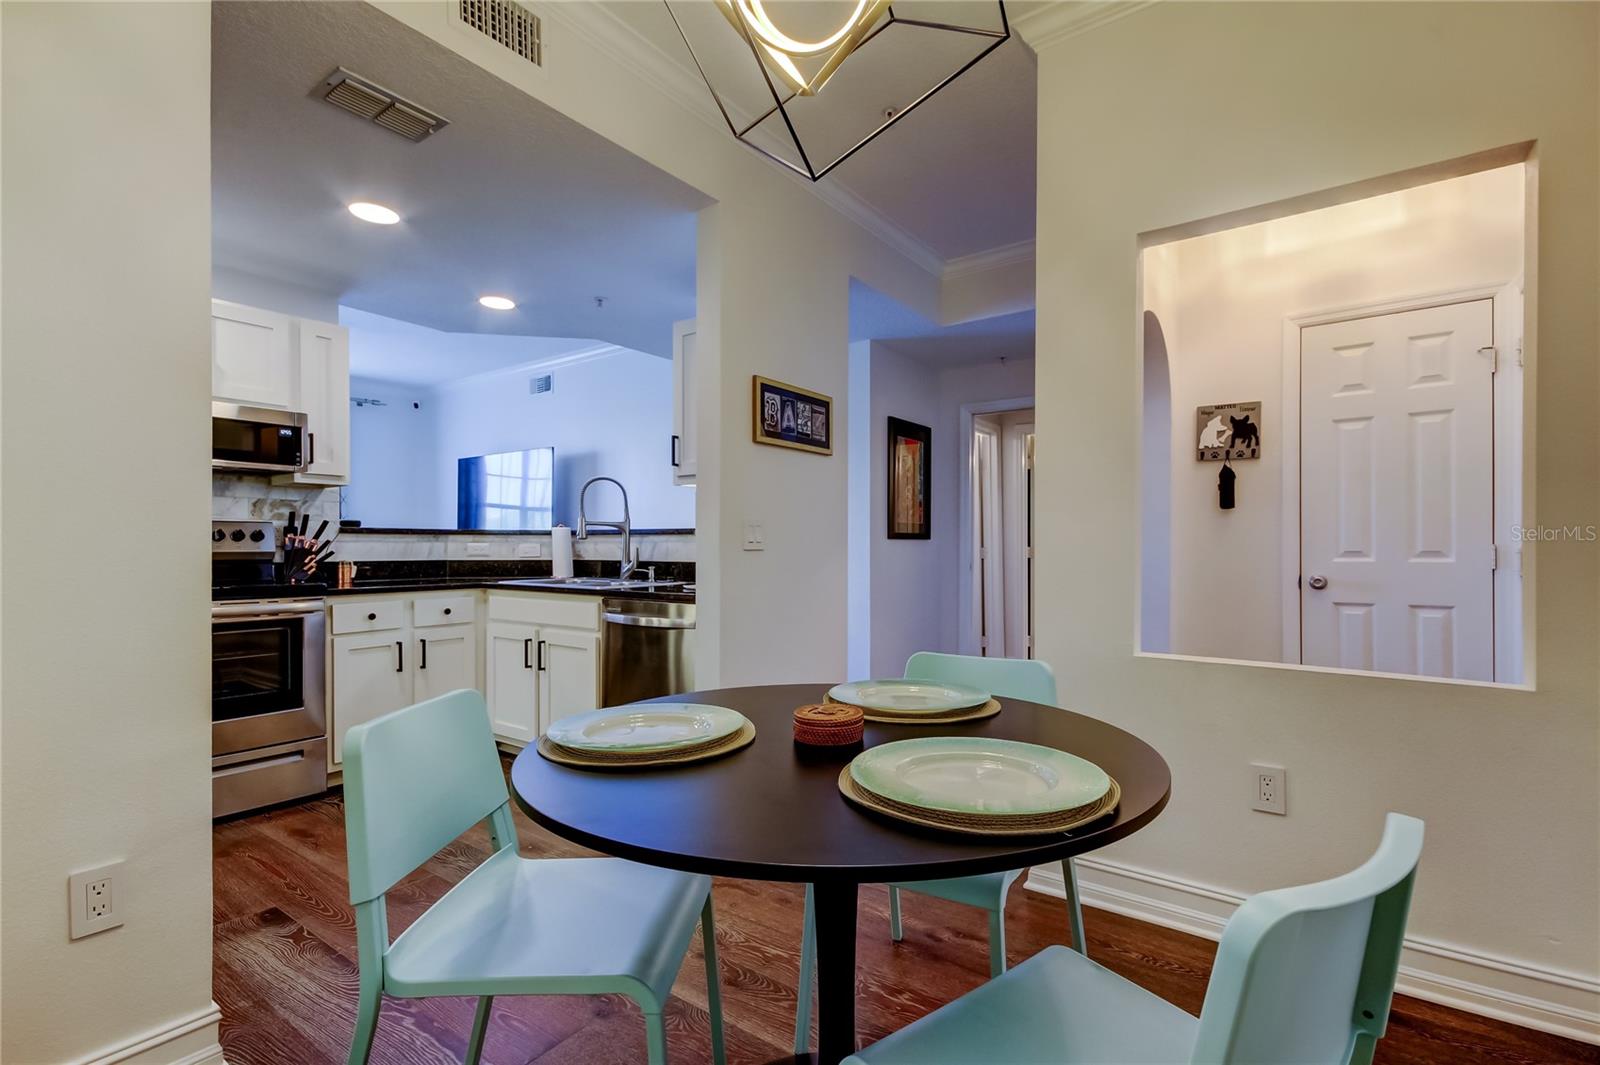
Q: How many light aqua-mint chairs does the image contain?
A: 3